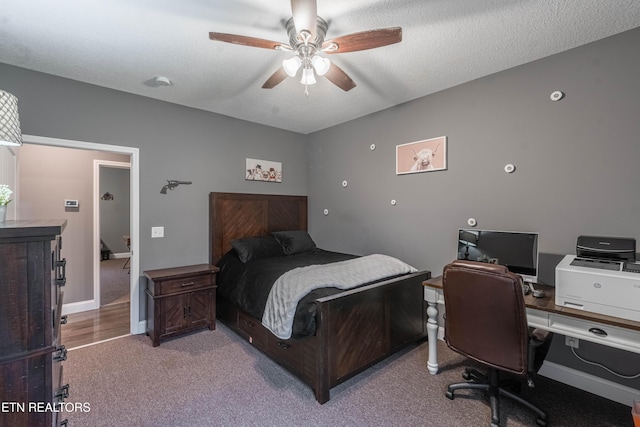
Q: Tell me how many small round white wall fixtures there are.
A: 7